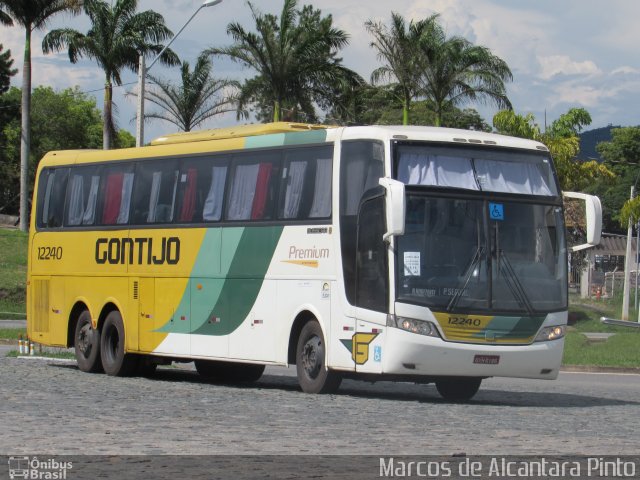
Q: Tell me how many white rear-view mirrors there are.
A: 2